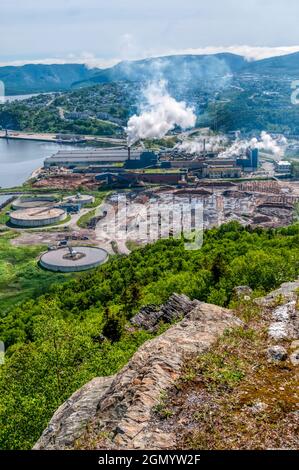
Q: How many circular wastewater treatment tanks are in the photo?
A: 4